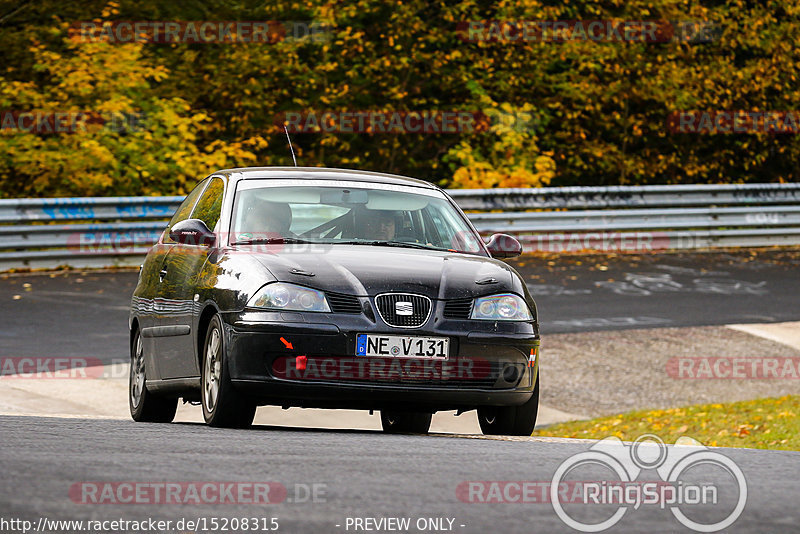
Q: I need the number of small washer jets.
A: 2